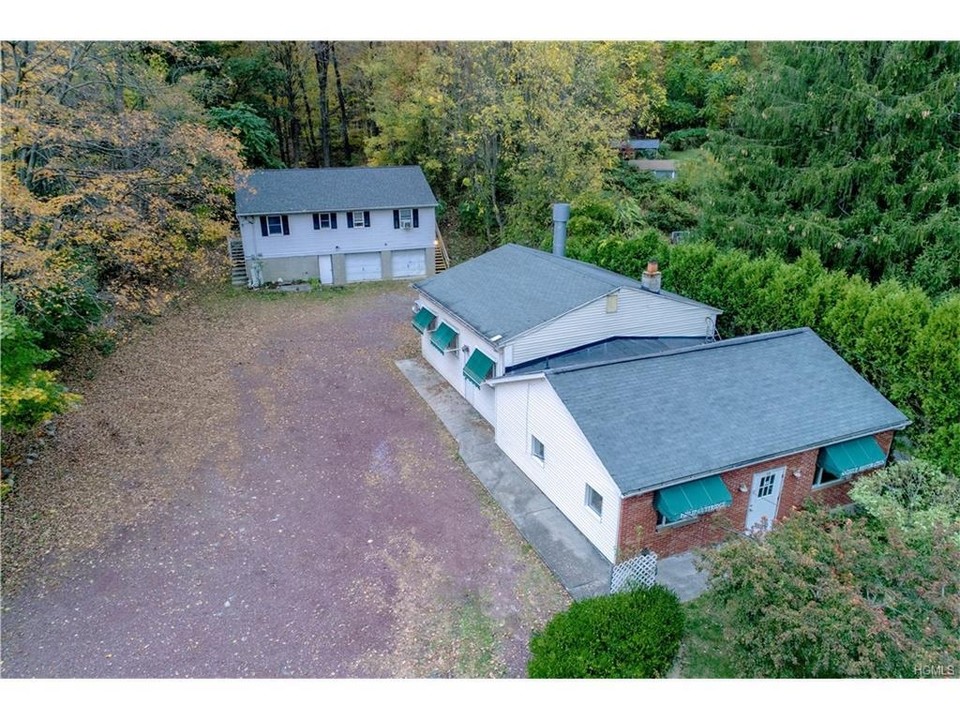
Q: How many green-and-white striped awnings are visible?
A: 0